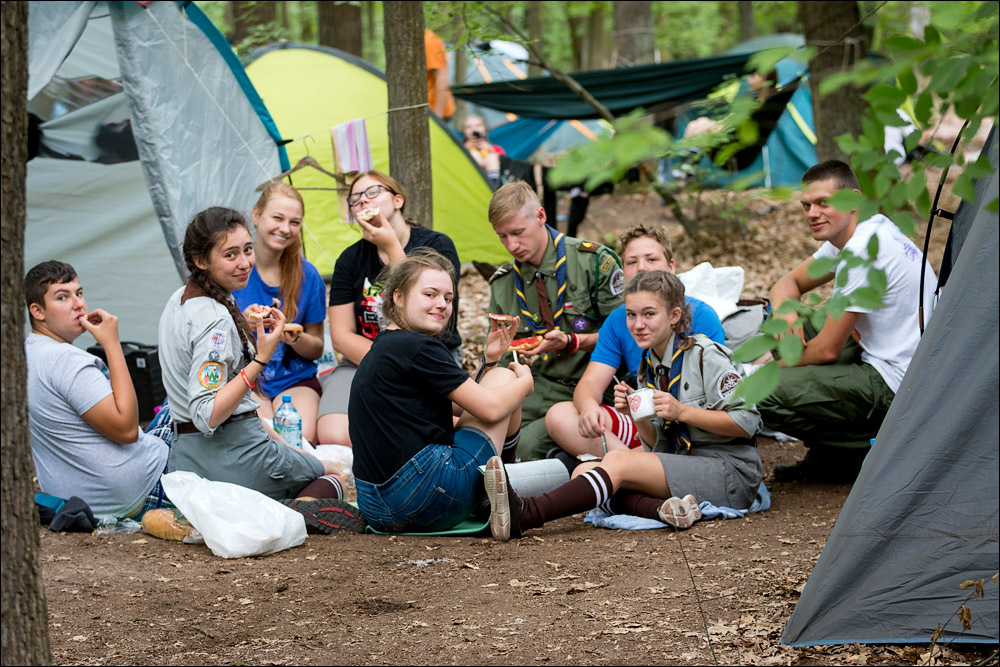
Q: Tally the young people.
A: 9